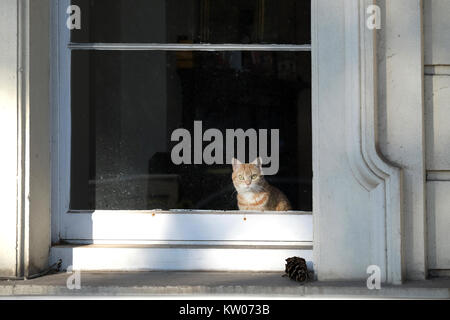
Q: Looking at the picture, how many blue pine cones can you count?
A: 0